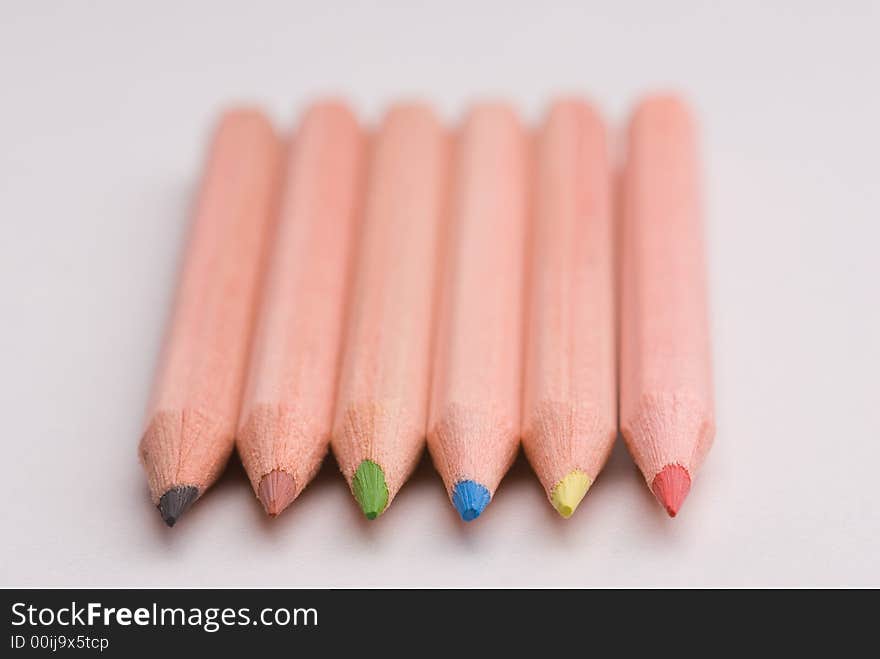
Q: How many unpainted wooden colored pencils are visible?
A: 6